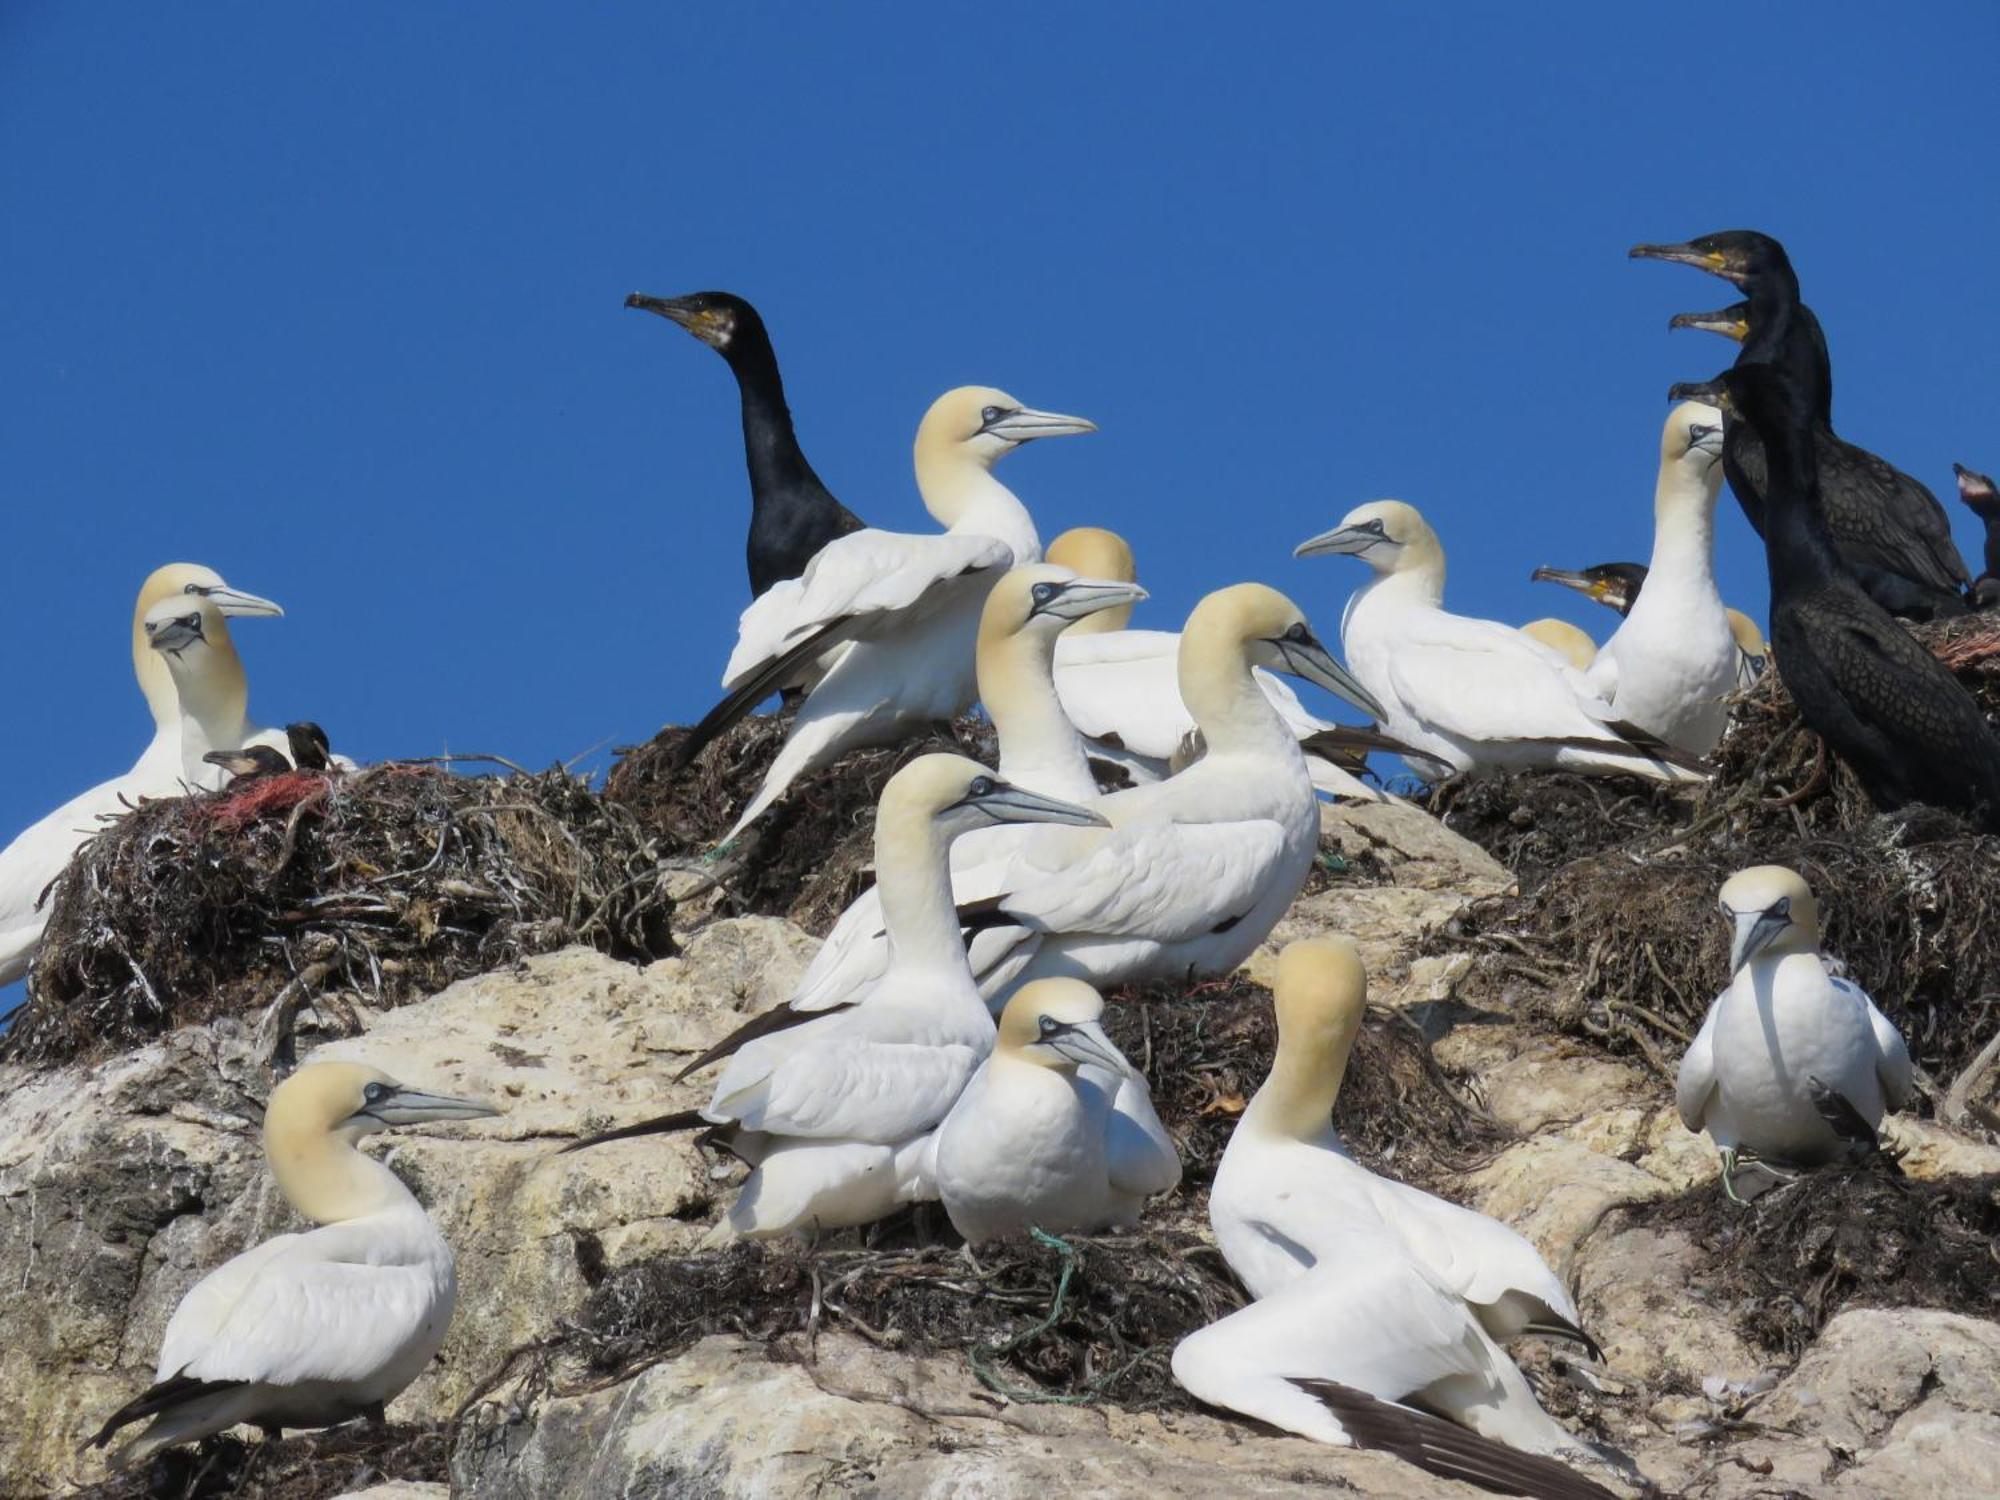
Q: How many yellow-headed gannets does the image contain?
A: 15